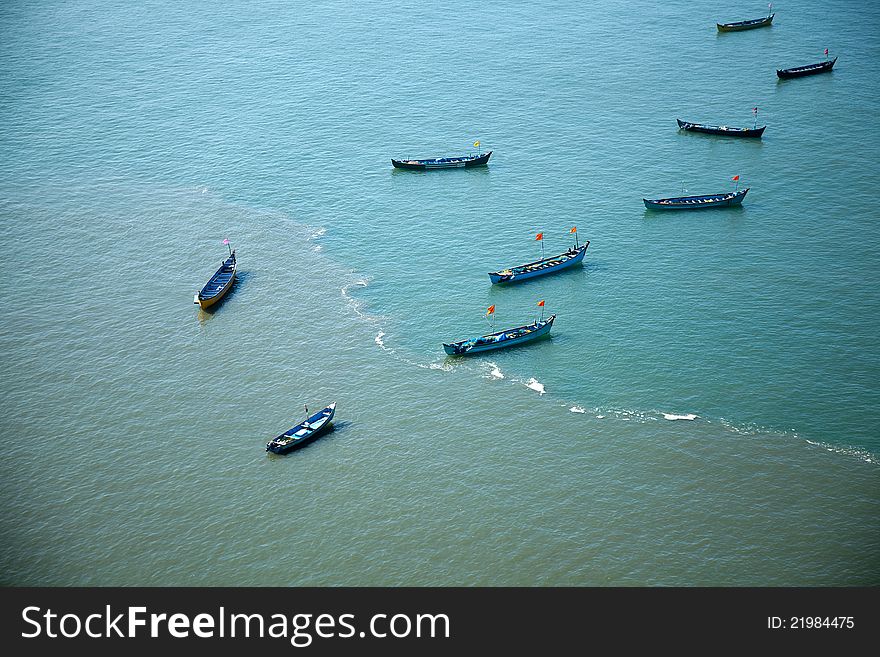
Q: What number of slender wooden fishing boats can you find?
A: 9